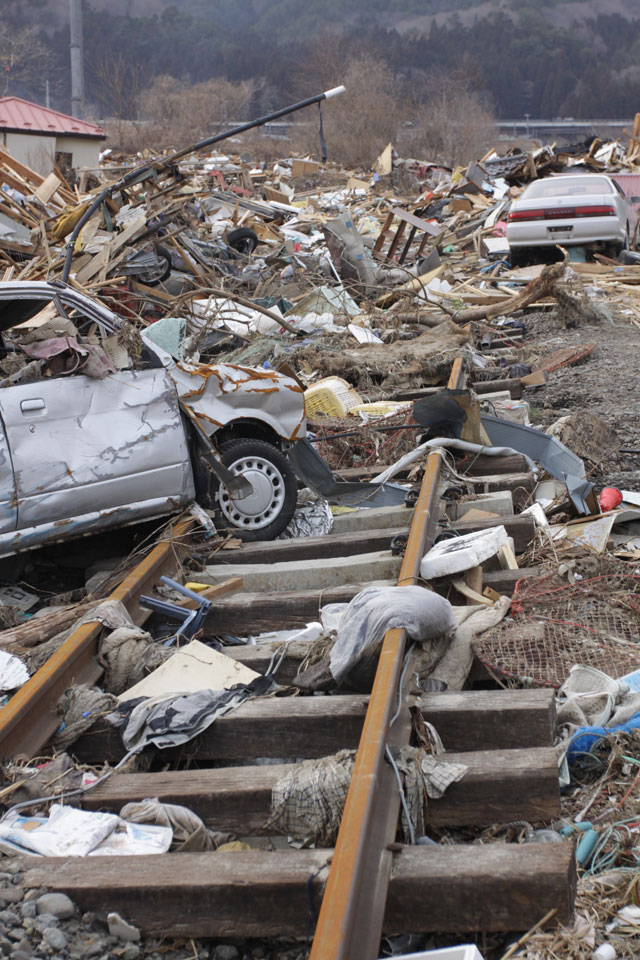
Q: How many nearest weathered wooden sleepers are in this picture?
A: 3